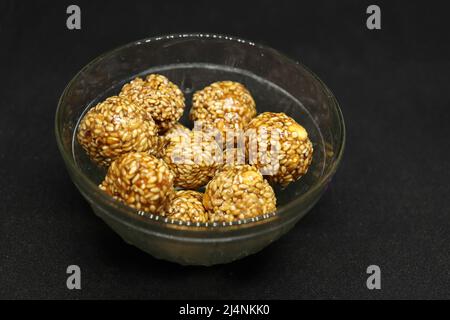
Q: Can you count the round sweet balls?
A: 8